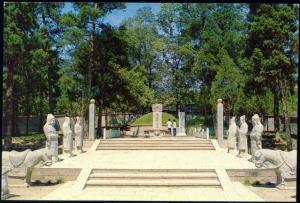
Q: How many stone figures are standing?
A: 6